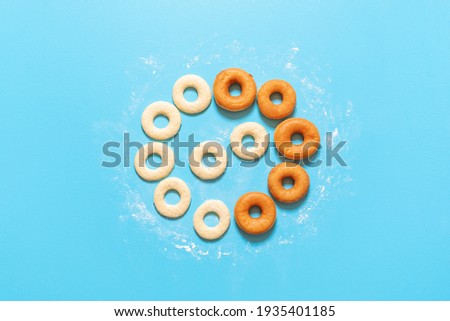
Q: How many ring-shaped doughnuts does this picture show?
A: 12